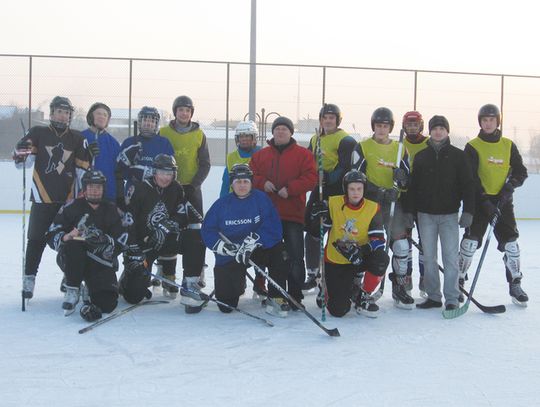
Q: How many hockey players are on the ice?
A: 13